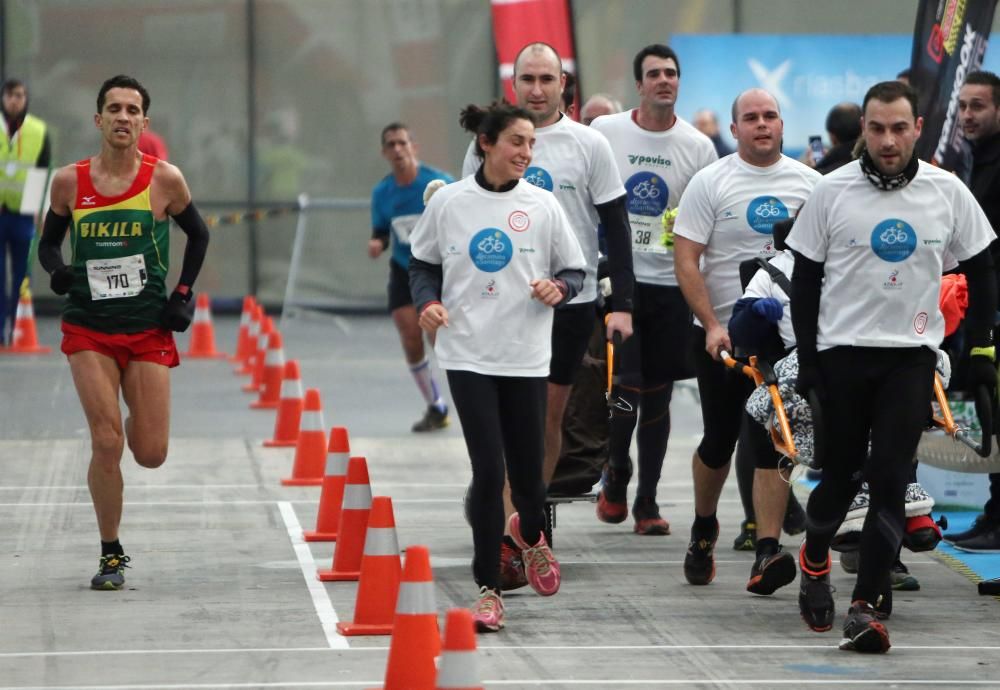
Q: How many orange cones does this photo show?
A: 13